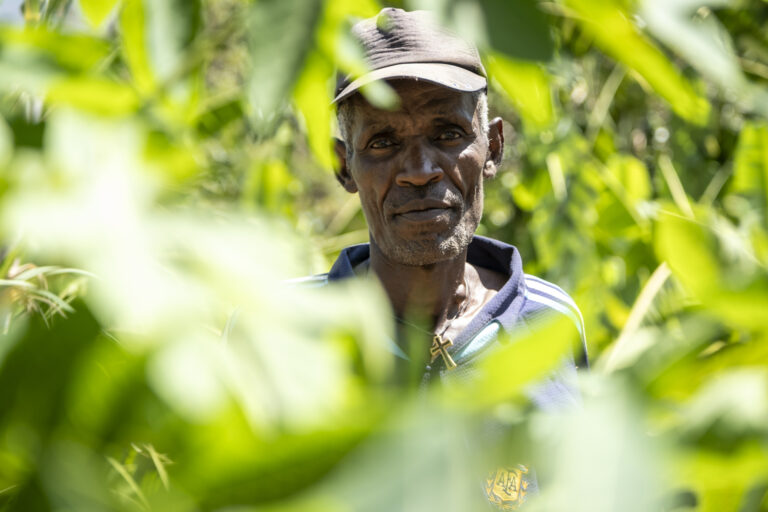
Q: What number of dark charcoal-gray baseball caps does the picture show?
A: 1